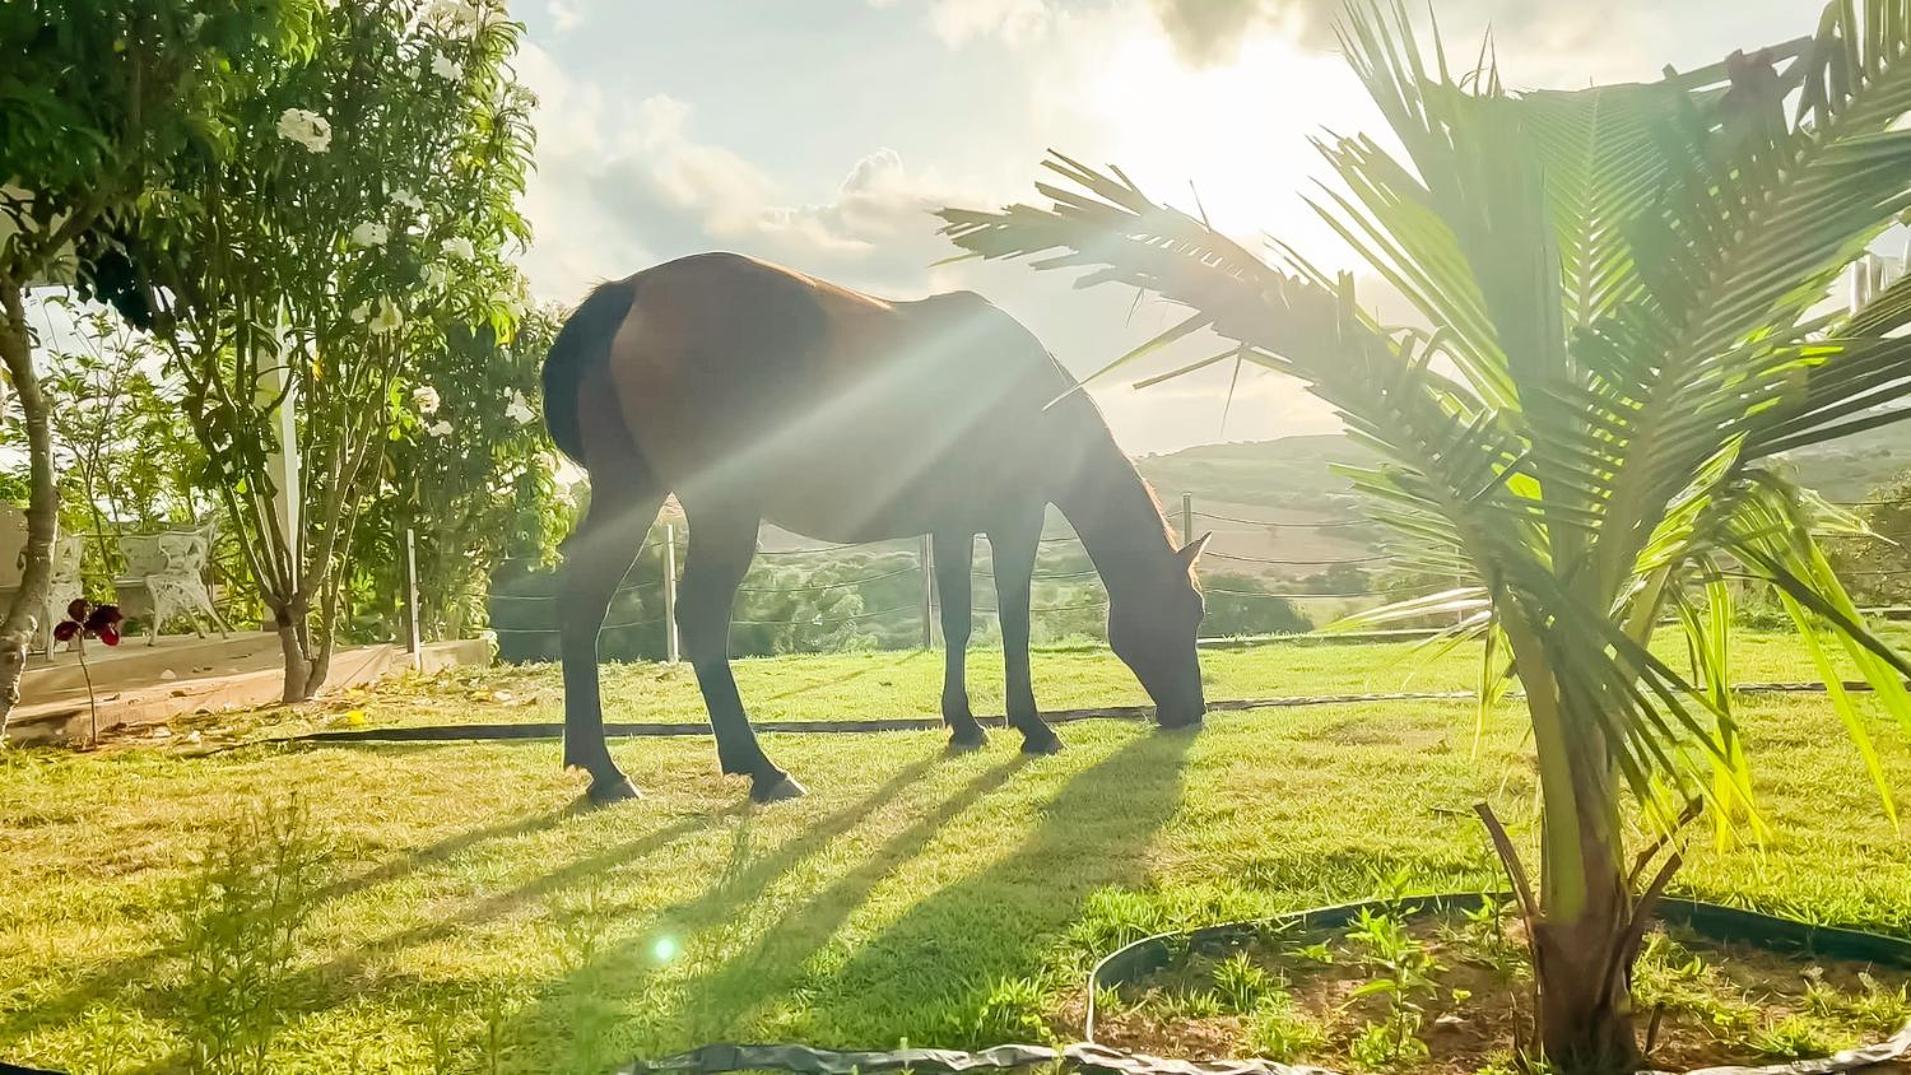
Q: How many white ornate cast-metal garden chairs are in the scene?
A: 2